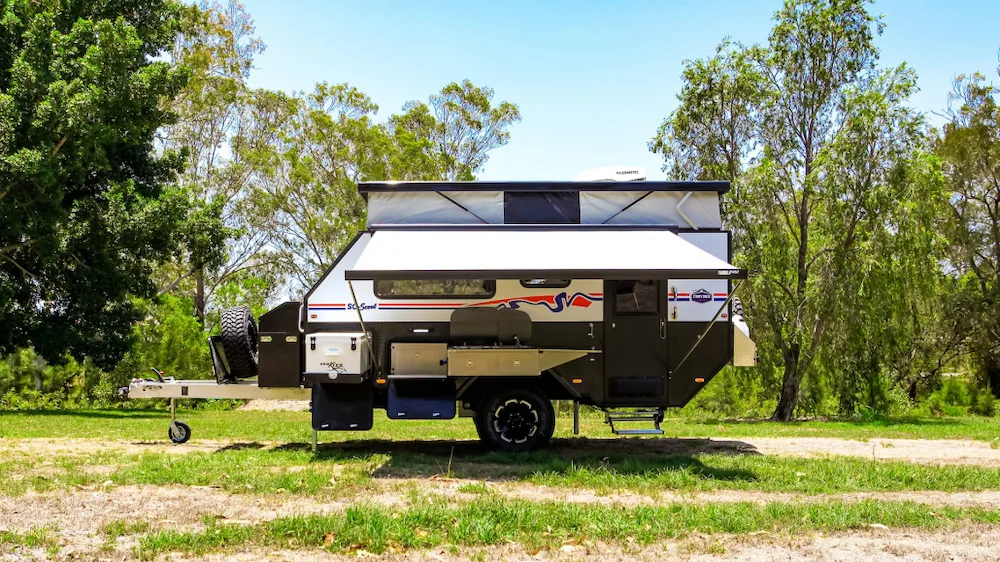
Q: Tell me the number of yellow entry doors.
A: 0